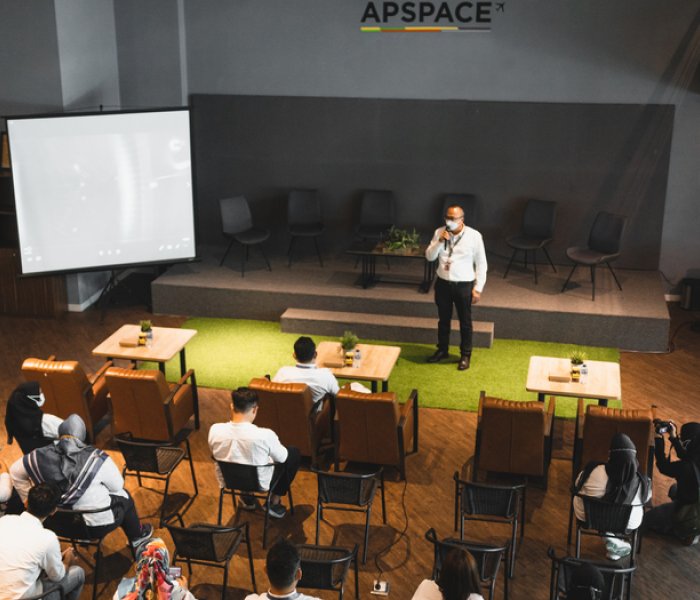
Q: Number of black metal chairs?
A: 11